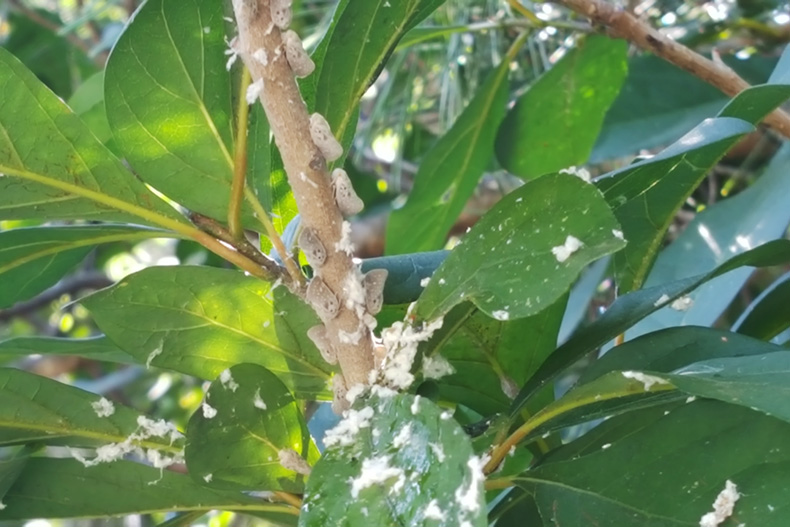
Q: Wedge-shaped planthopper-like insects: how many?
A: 9